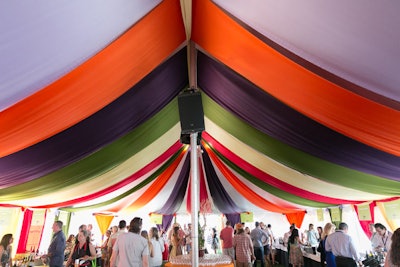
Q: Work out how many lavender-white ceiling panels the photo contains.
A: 2